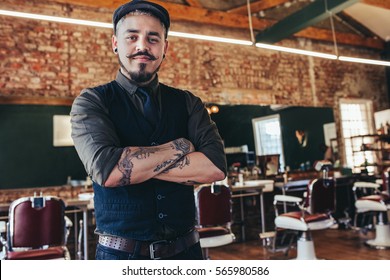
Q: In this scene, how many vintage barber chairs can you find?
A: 4